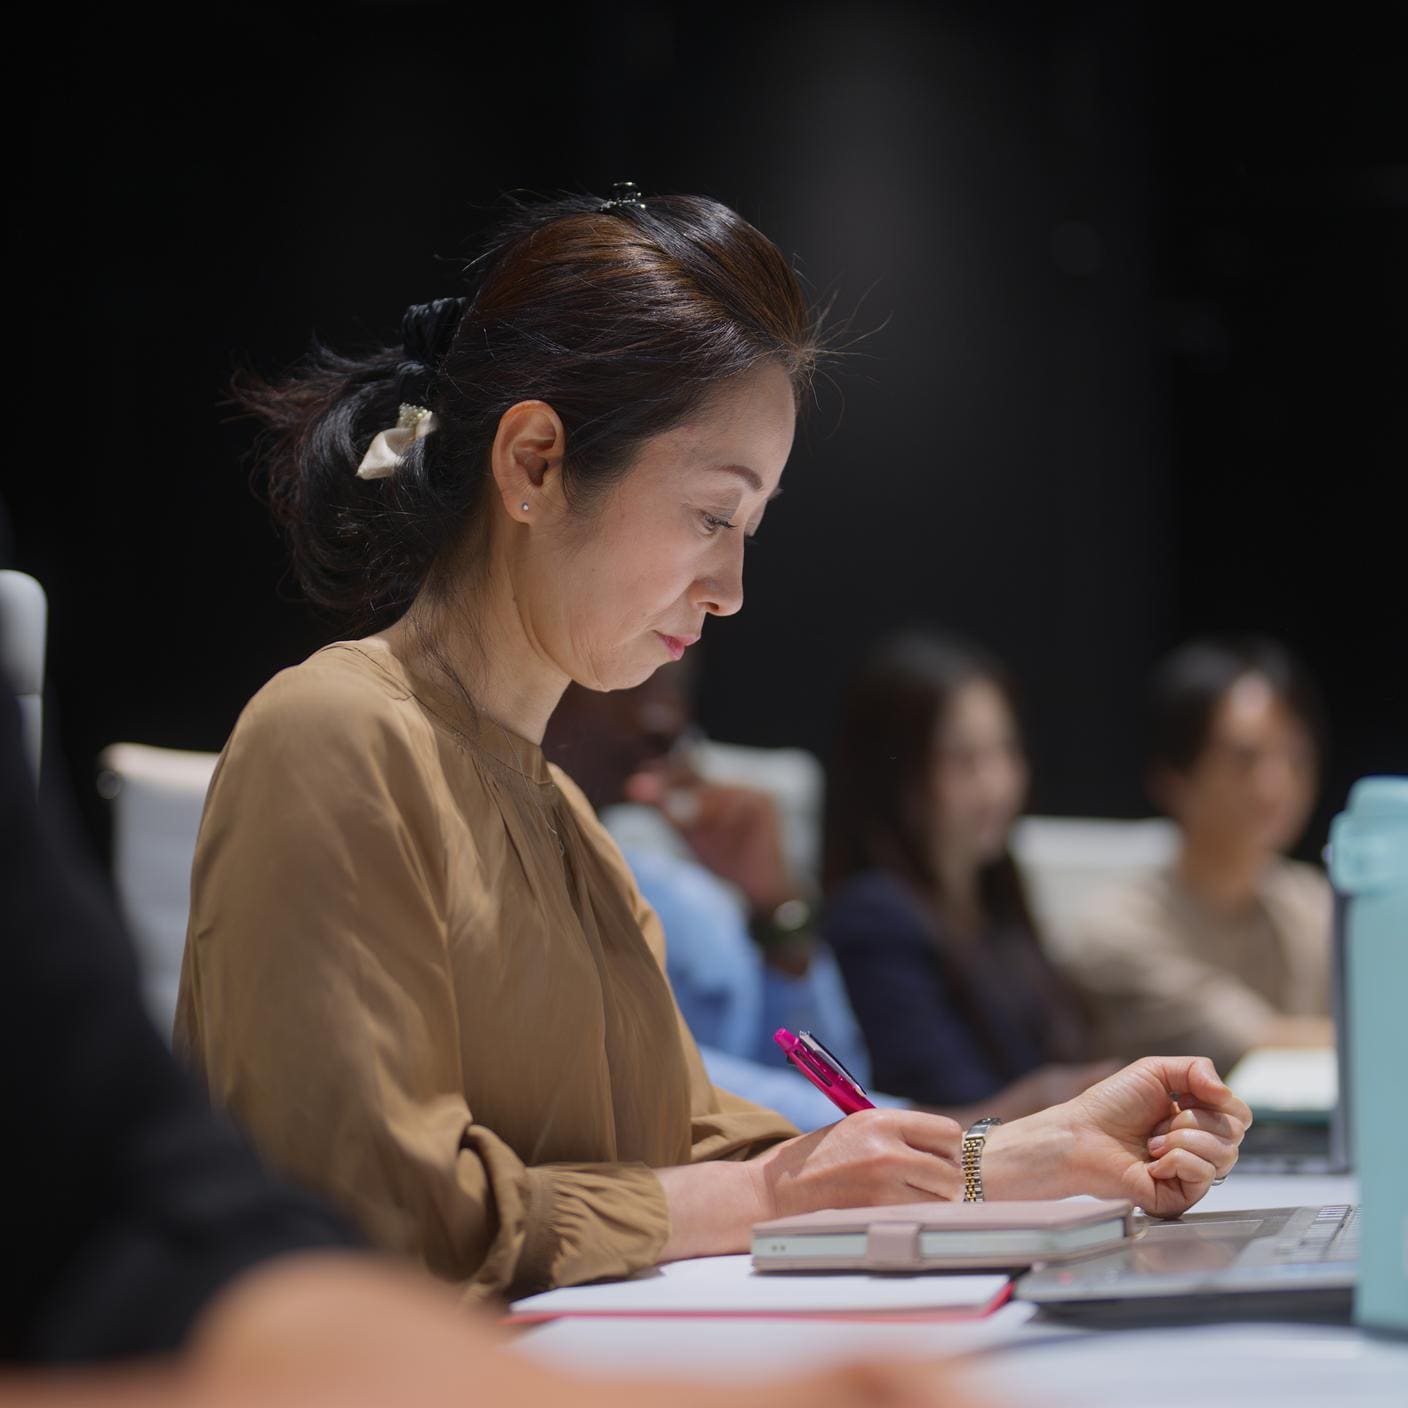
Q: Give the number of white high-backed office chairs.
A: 4